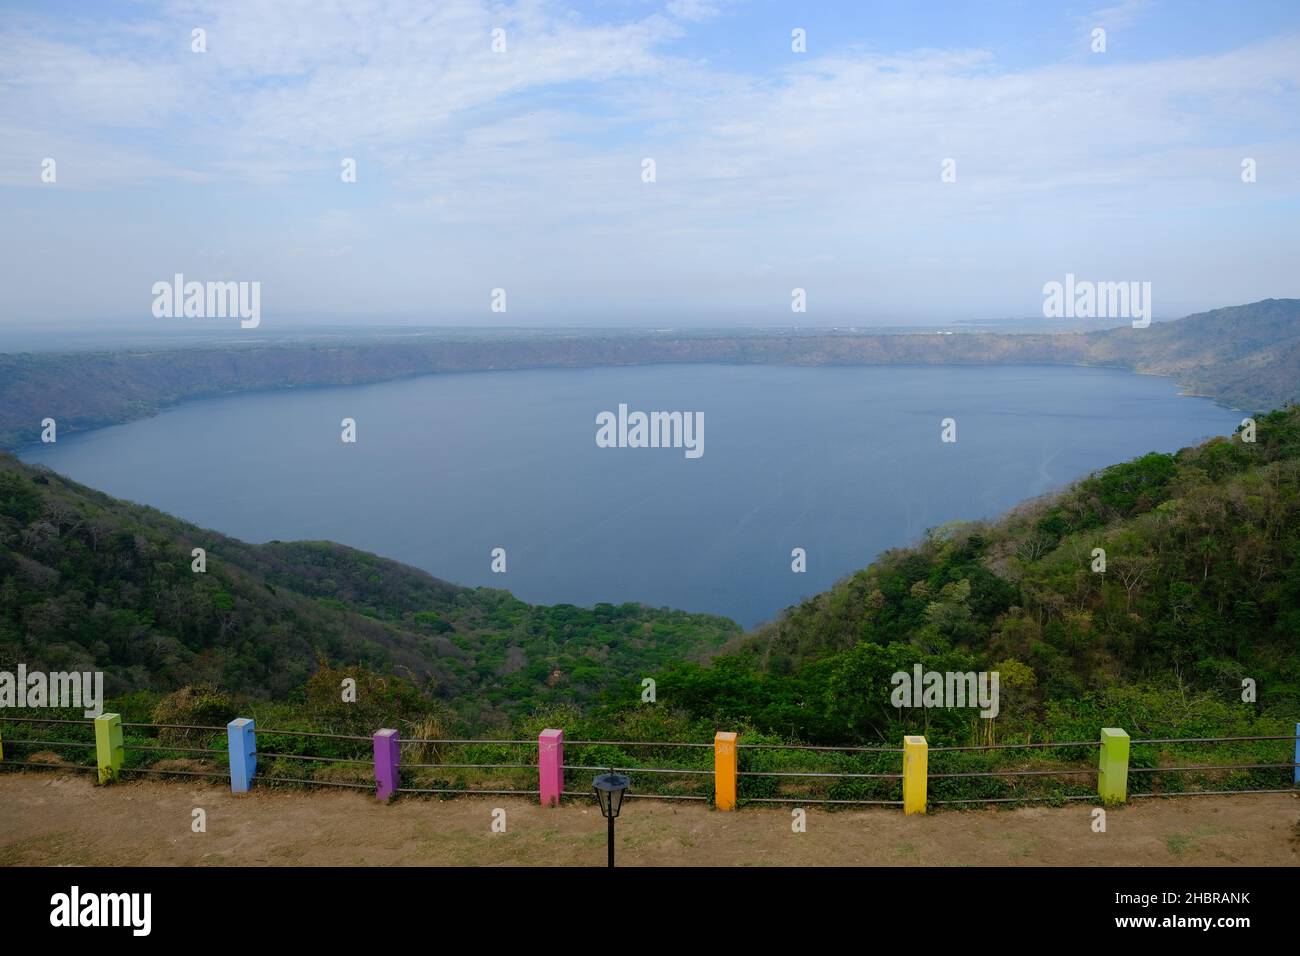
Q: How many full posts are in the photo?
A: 7